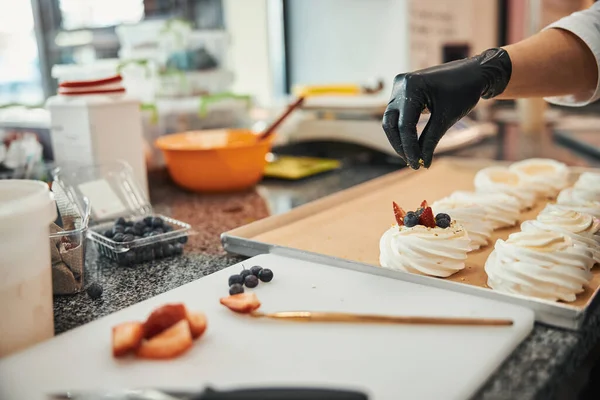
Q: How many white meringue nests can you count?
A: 9